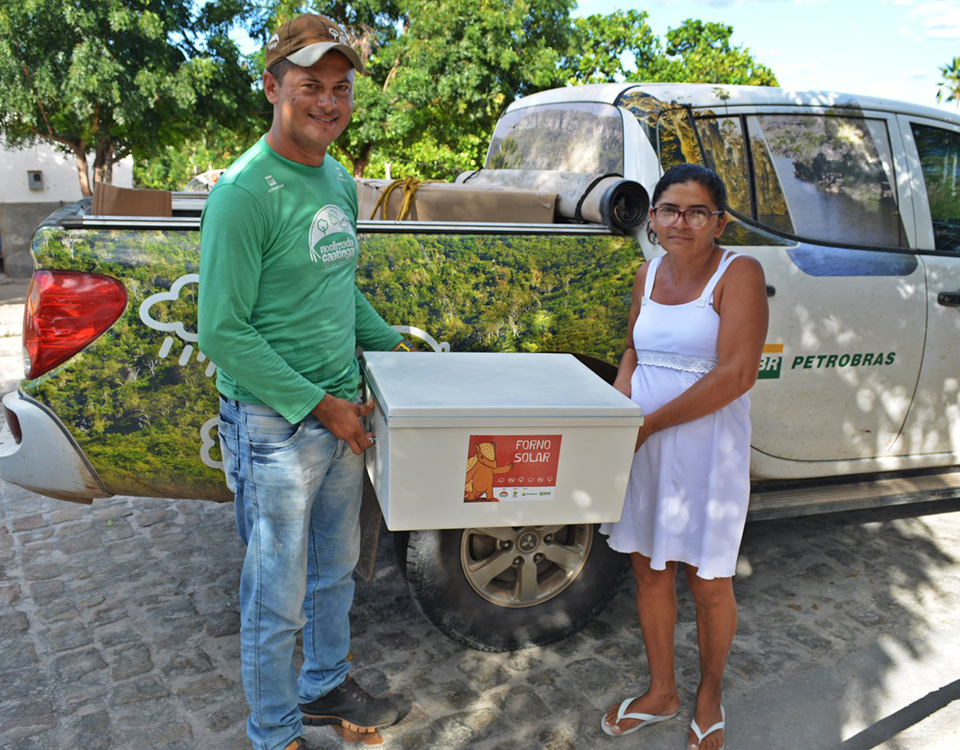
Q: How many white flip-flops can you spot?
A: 2